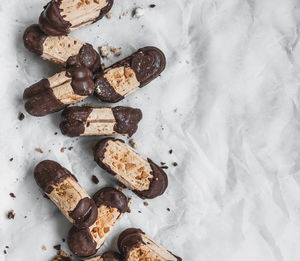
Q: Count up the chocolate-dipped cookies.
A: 10